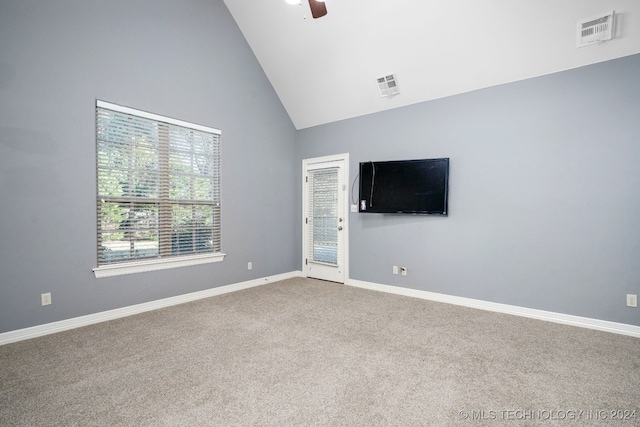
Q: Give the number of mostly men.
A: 0